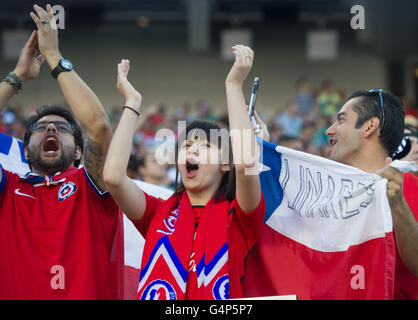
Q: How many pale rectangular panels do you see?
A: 3